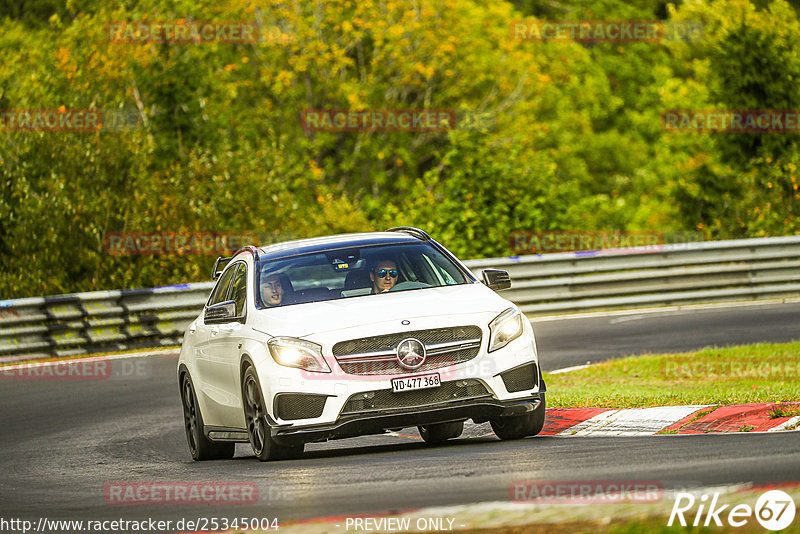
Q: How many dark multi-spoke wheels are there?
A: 2